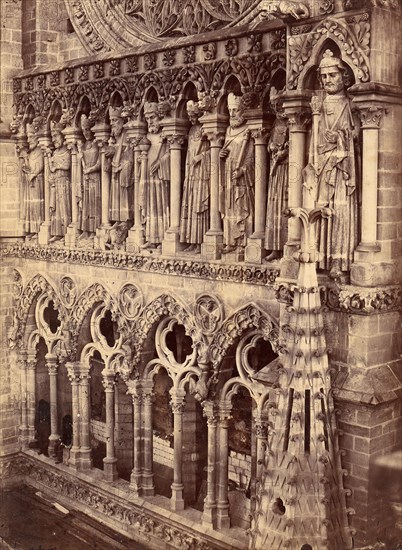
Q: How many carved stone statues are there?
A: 9